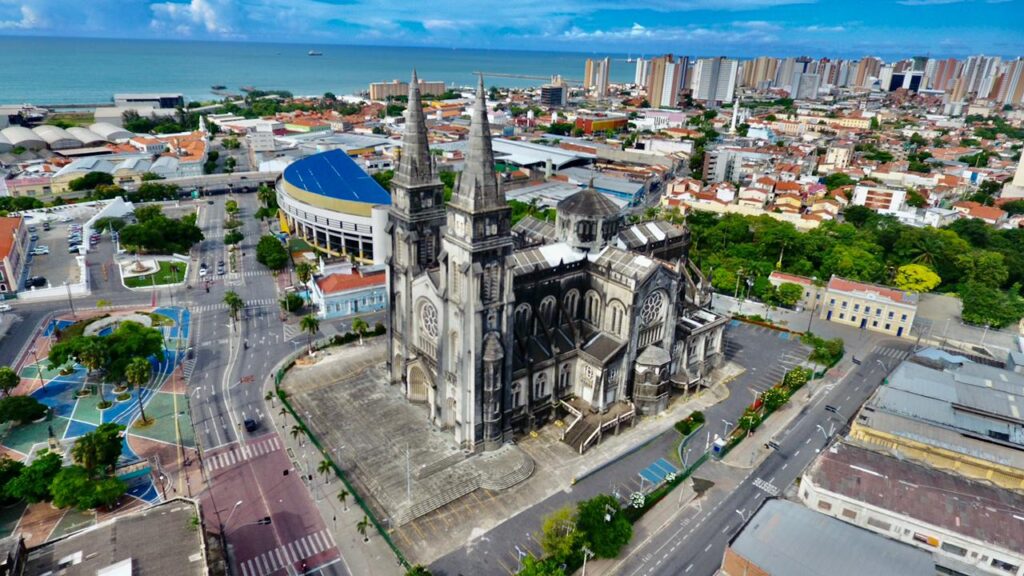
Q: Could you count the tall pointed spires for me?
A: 2